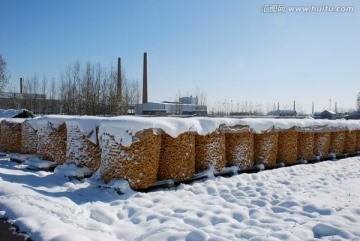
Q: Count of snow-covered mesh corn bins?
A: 15